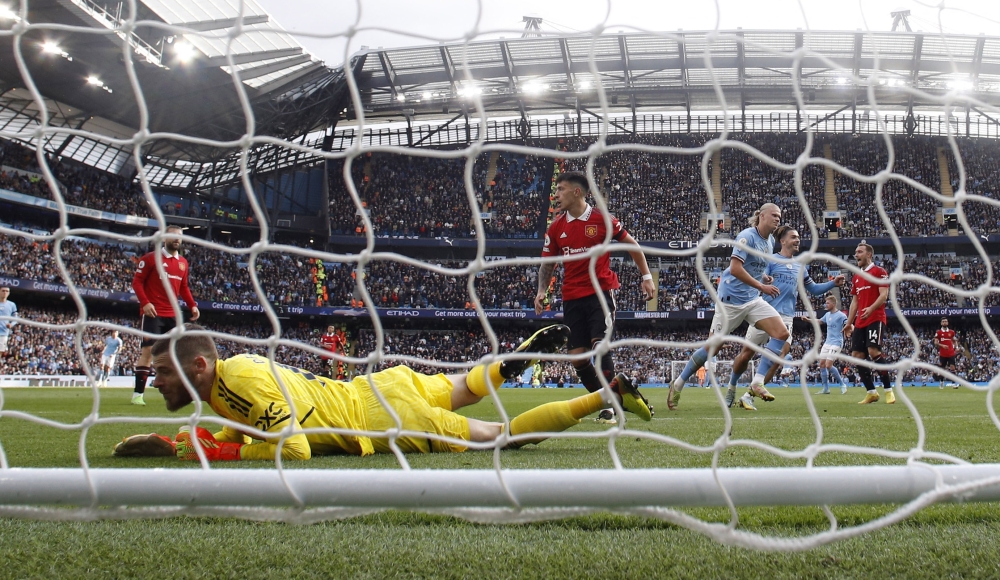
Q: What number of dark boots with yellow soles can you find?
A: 2